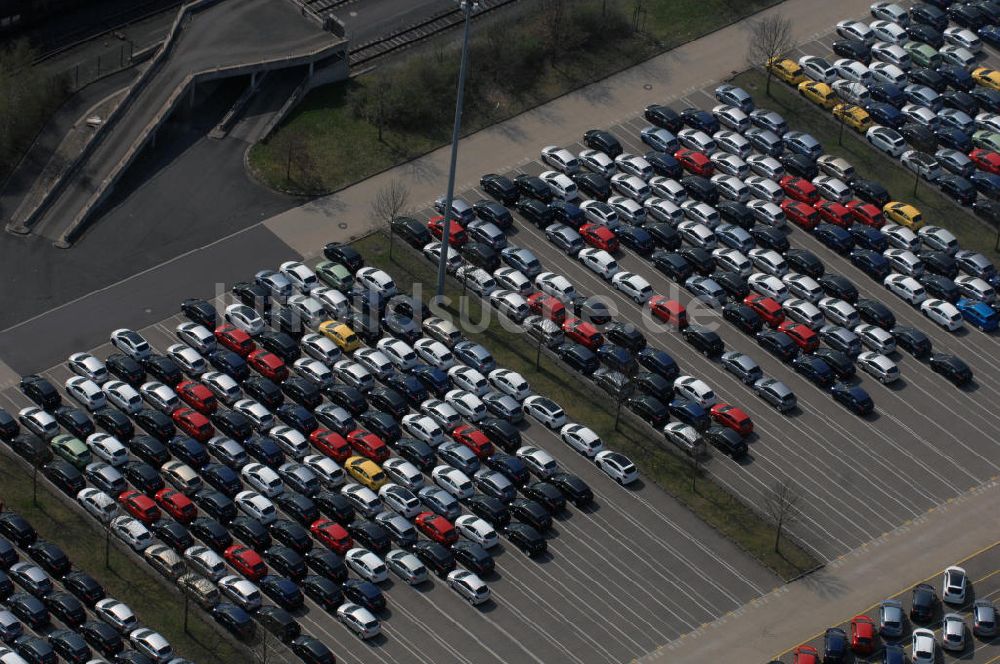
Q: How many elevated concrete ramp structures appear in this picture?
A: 1